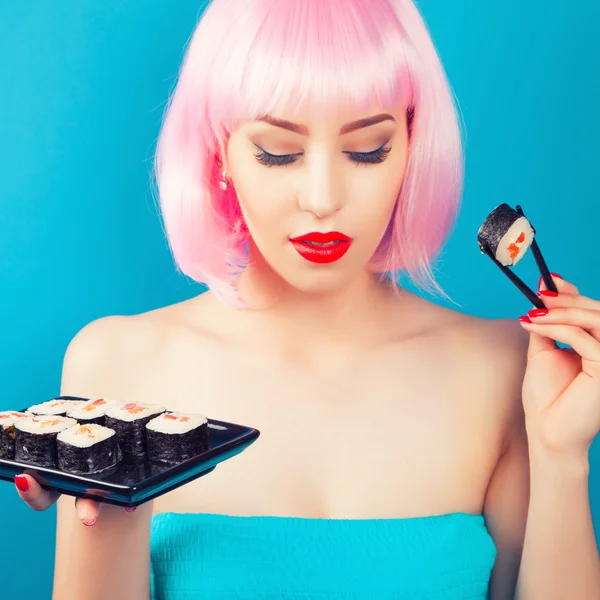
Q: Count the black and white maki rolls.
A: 8